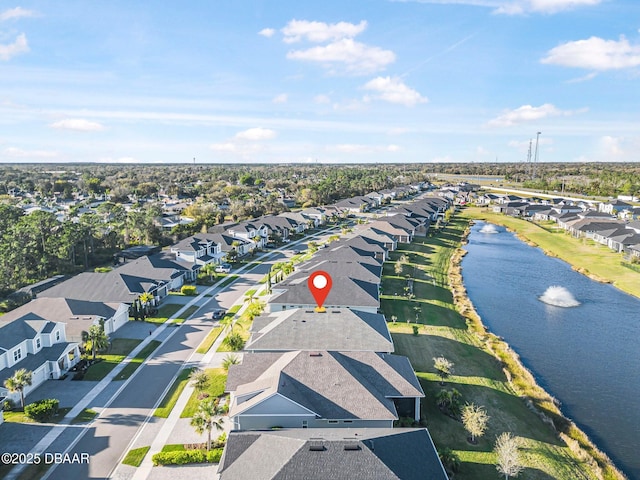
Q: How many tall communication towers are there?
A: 2